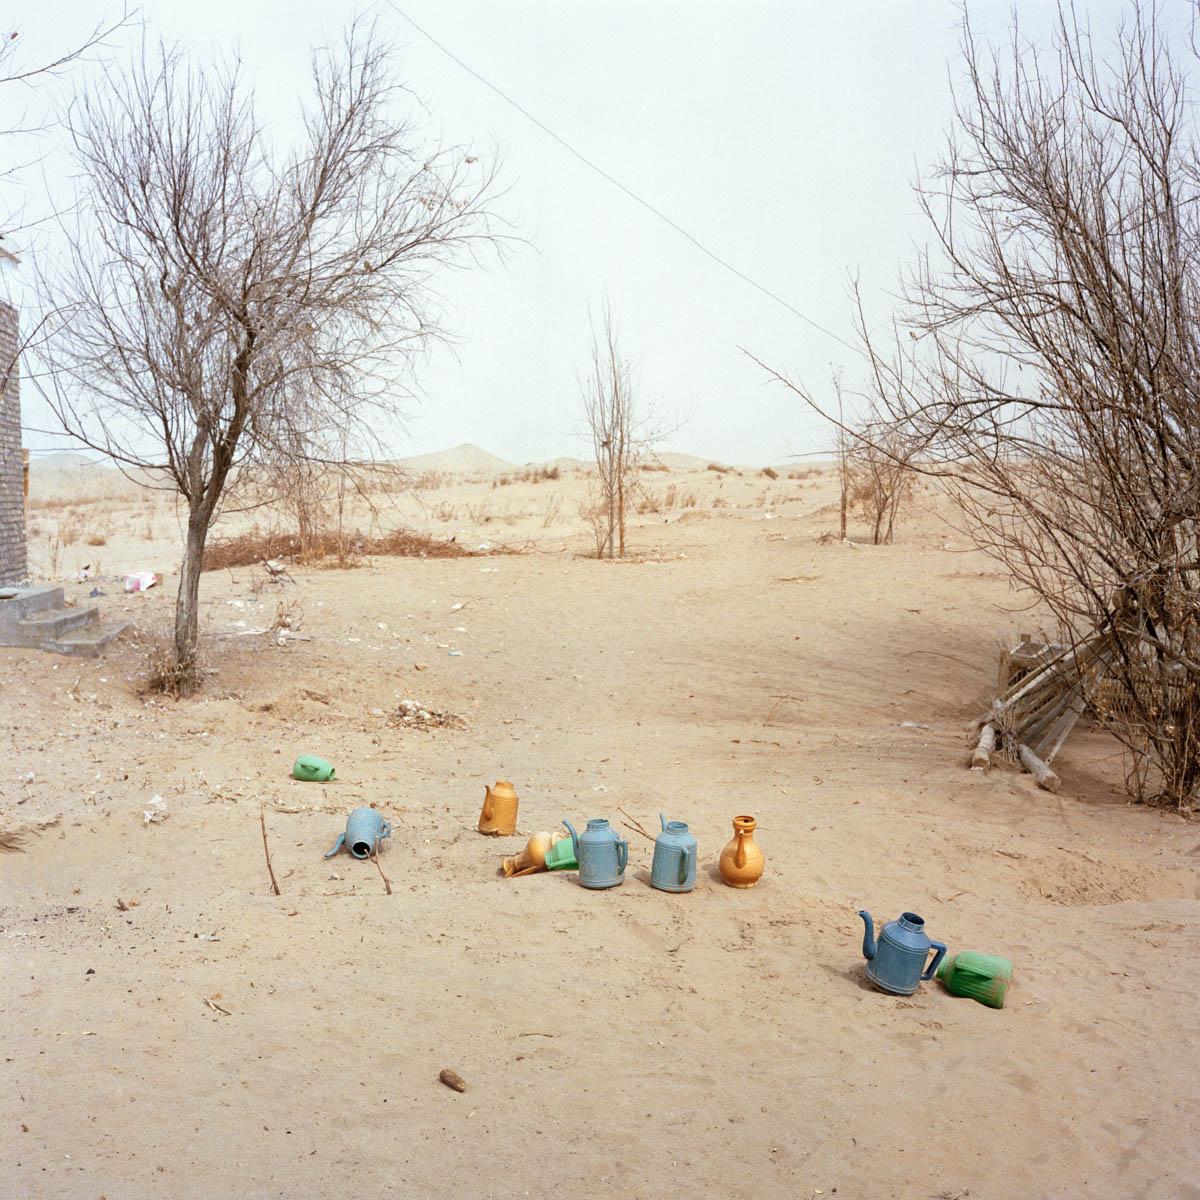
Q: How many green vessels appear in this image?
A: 3